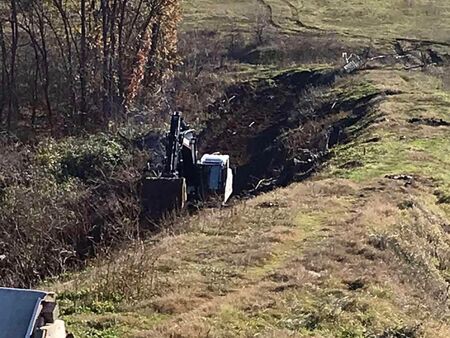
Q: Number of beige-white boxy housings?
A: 1